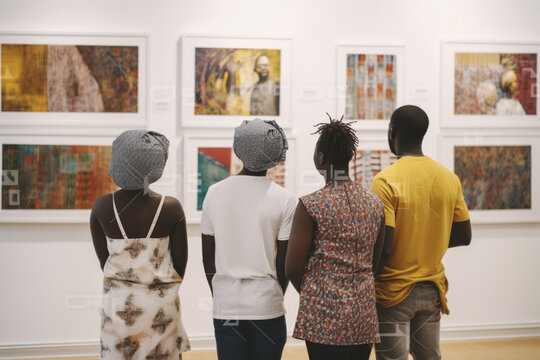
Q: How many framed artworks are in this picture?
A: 8